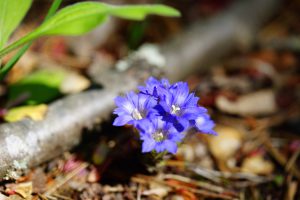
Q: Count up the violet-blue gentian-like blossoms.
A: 5